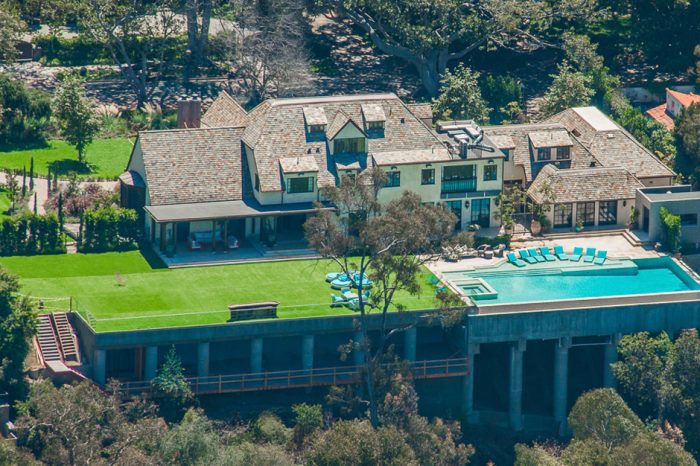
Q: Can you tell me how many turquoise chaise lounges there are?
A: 8